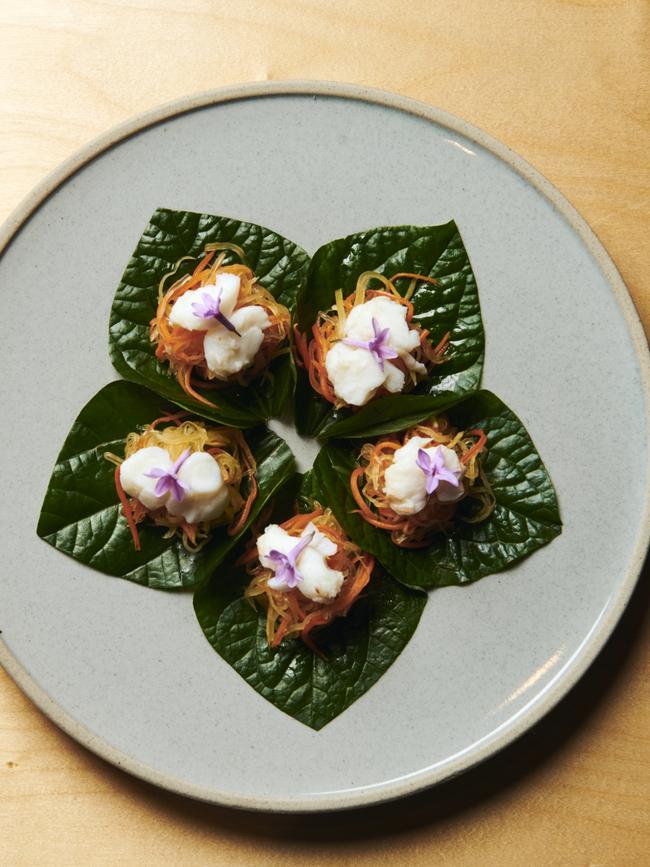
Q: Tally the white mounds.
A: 5